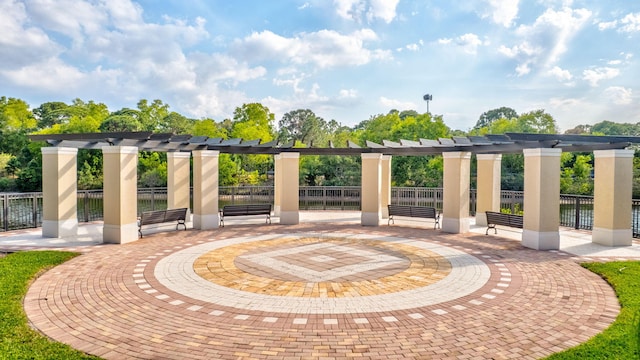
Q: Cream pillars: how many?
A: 12